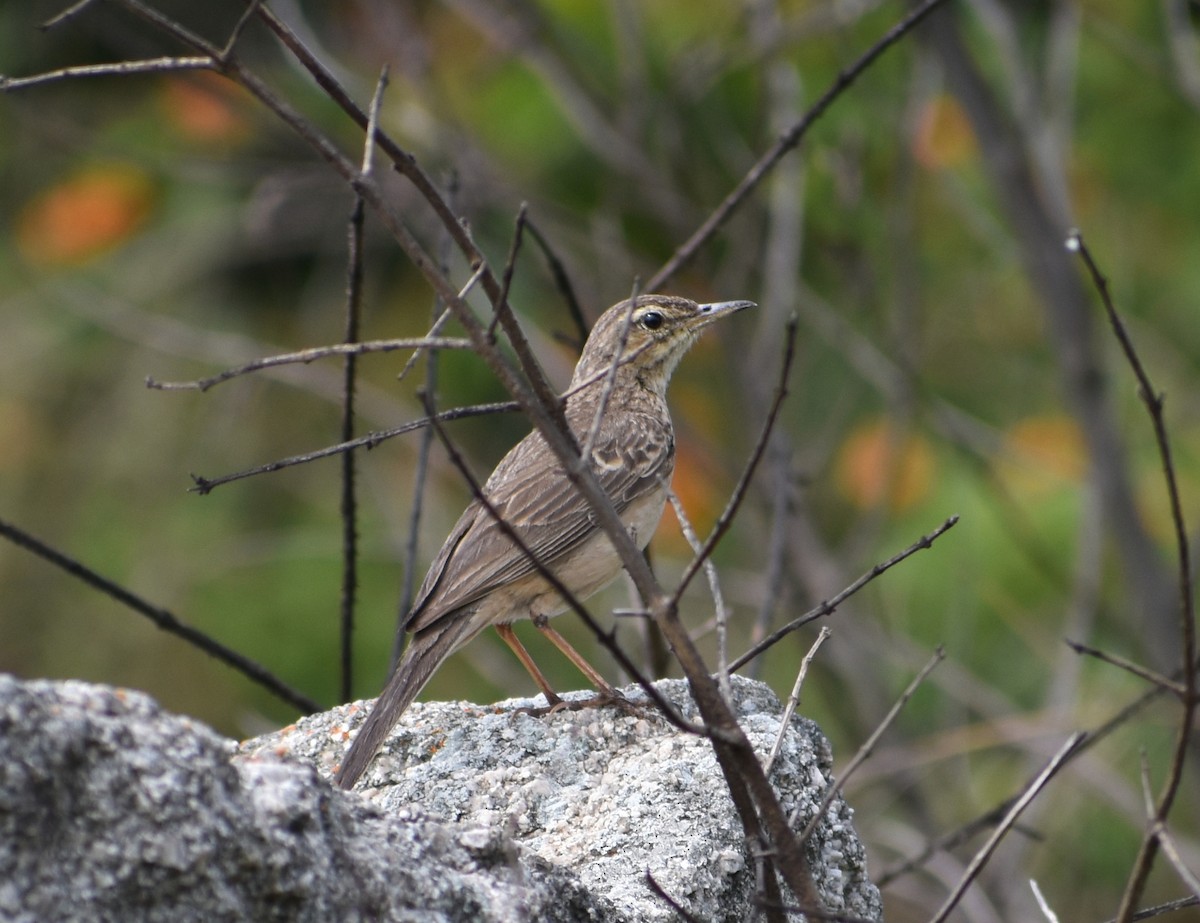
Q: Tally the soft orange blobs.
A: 6